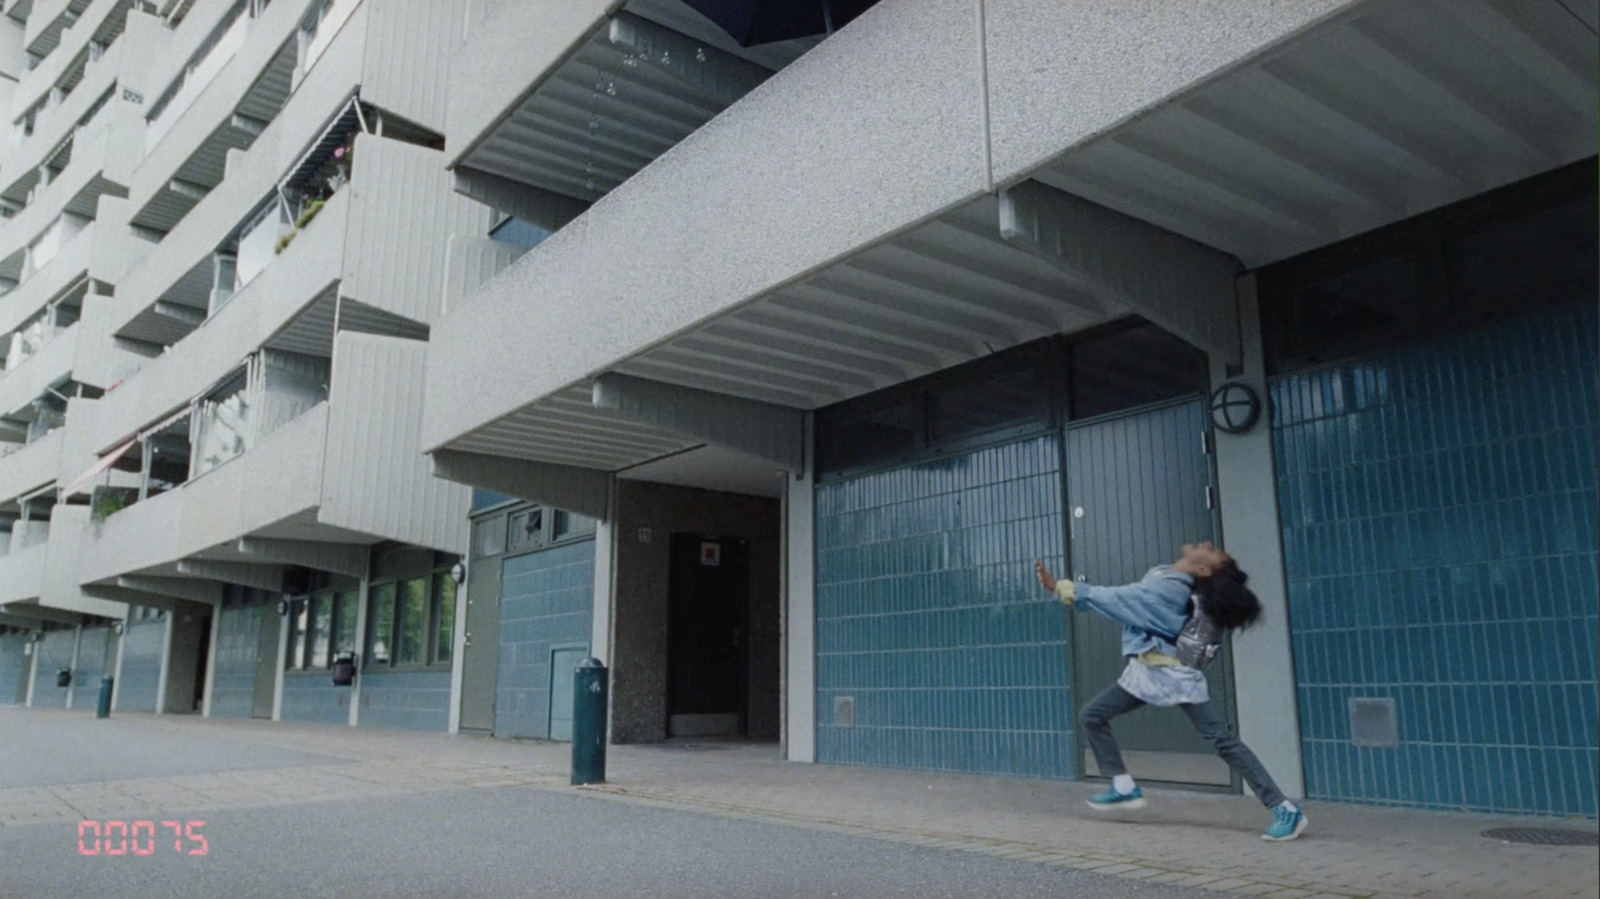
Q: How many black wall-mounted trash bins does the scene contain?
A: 2